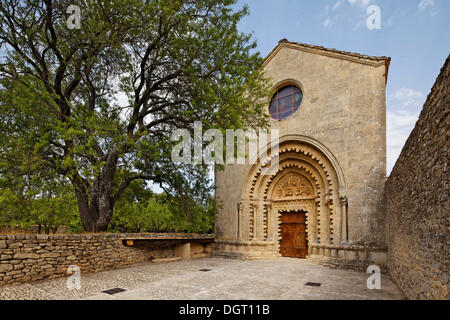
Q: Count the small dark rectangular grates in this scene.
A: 3